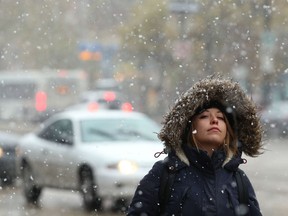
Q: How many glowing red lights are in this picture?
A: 4